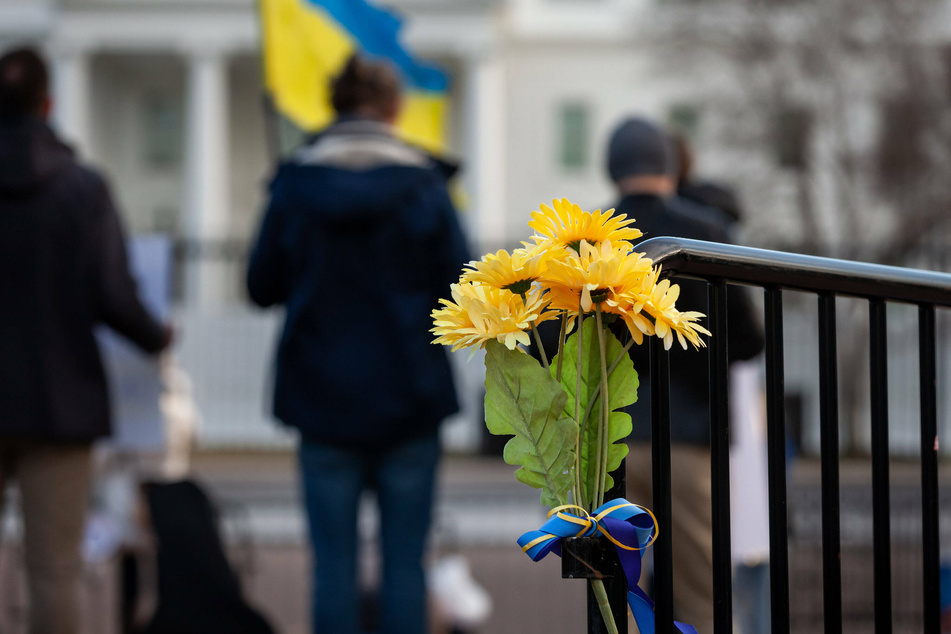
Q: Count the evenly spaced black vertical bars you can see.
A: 6